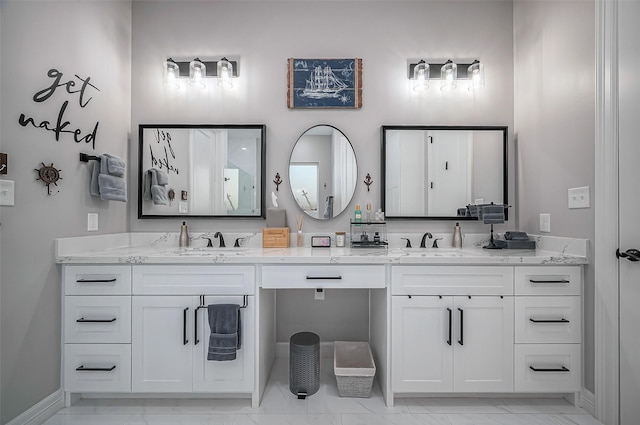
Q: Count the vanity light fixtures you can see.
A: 2